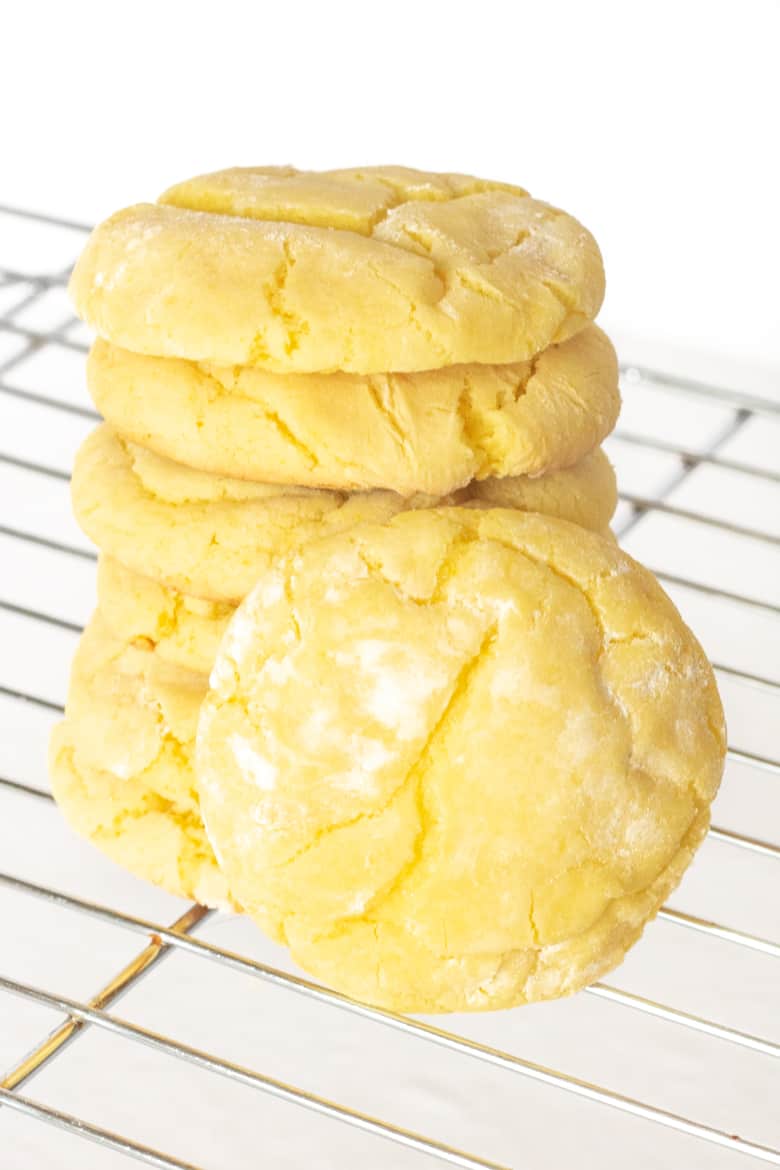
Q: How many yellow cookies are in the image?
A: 6